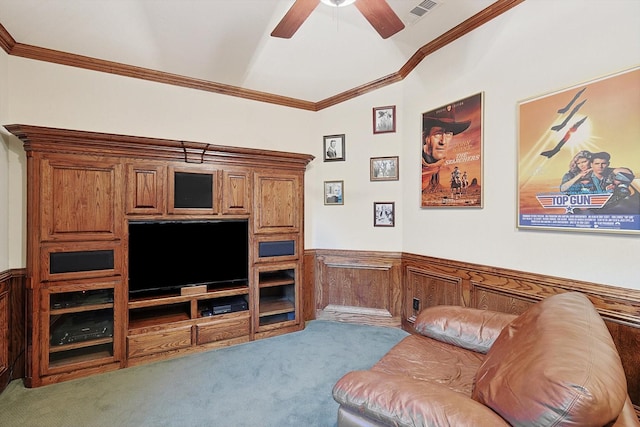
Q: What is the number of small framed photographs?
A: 5